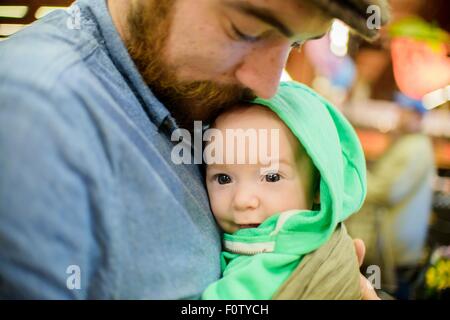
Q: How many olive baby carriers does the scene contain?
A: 1